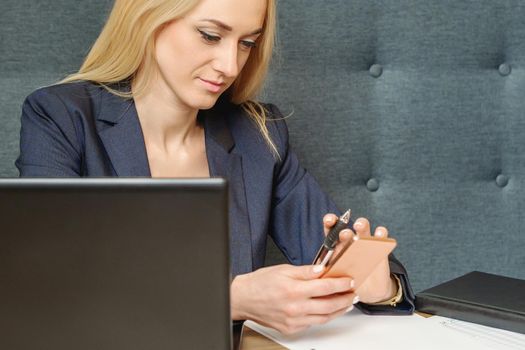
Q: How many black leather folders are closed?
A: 1